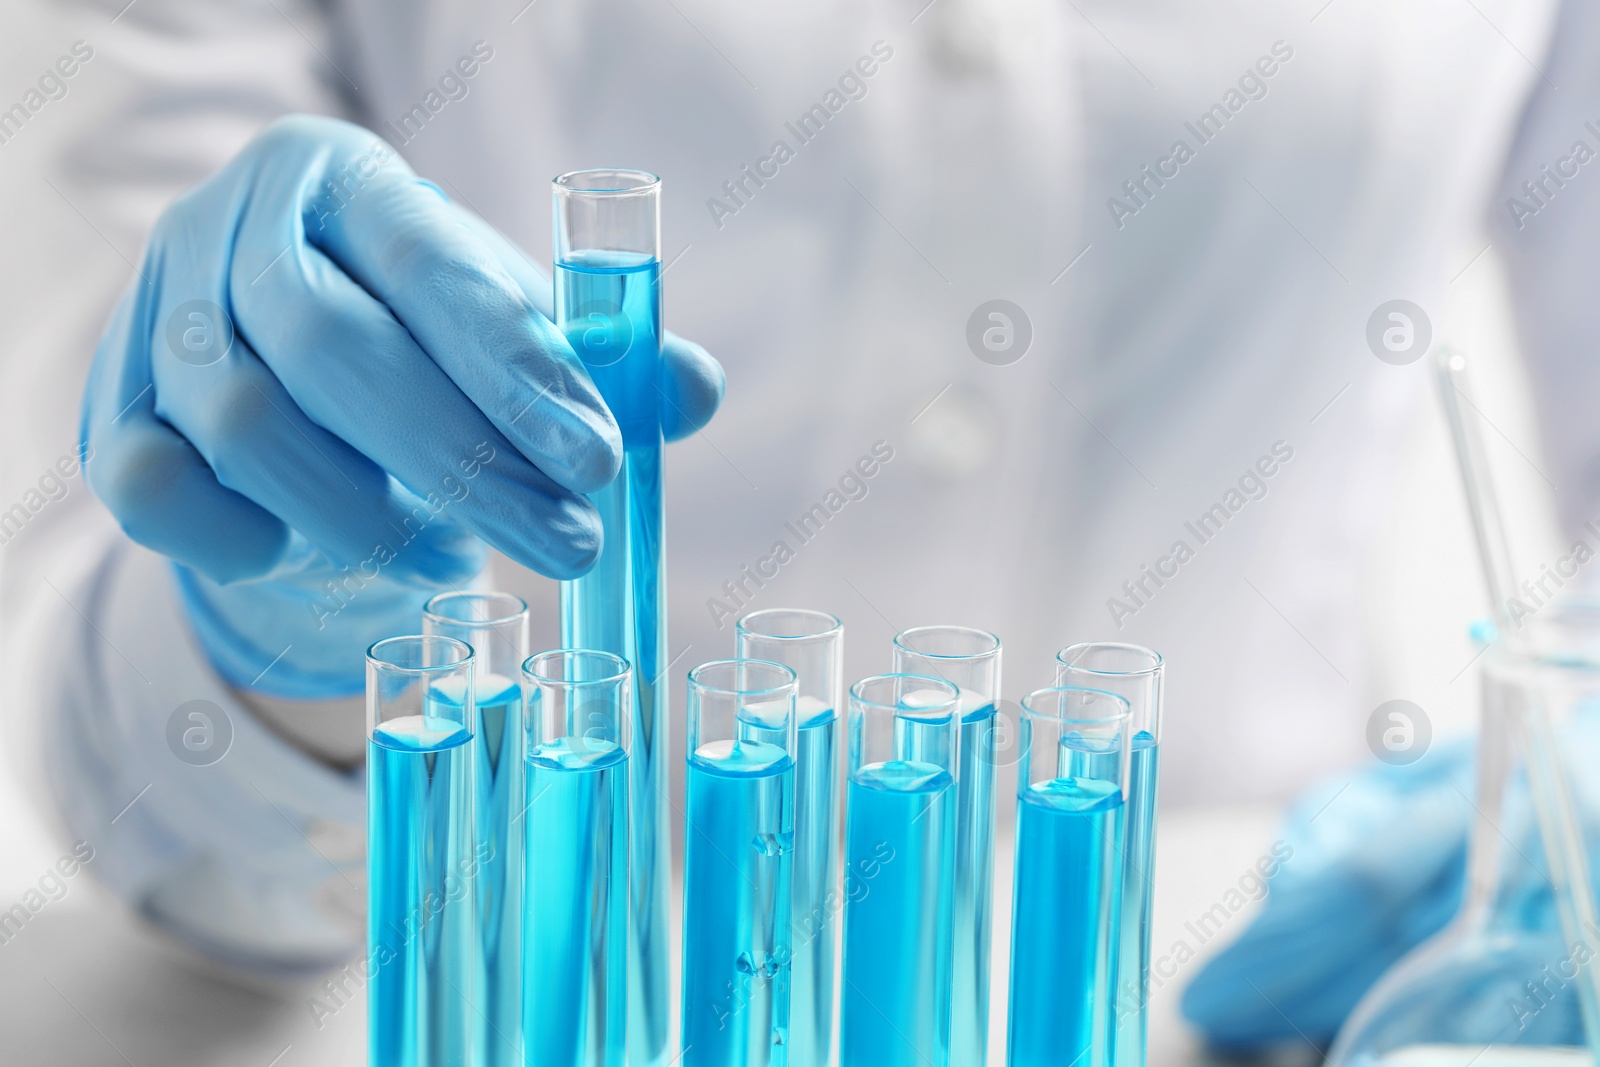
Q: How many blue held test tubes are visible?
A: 1